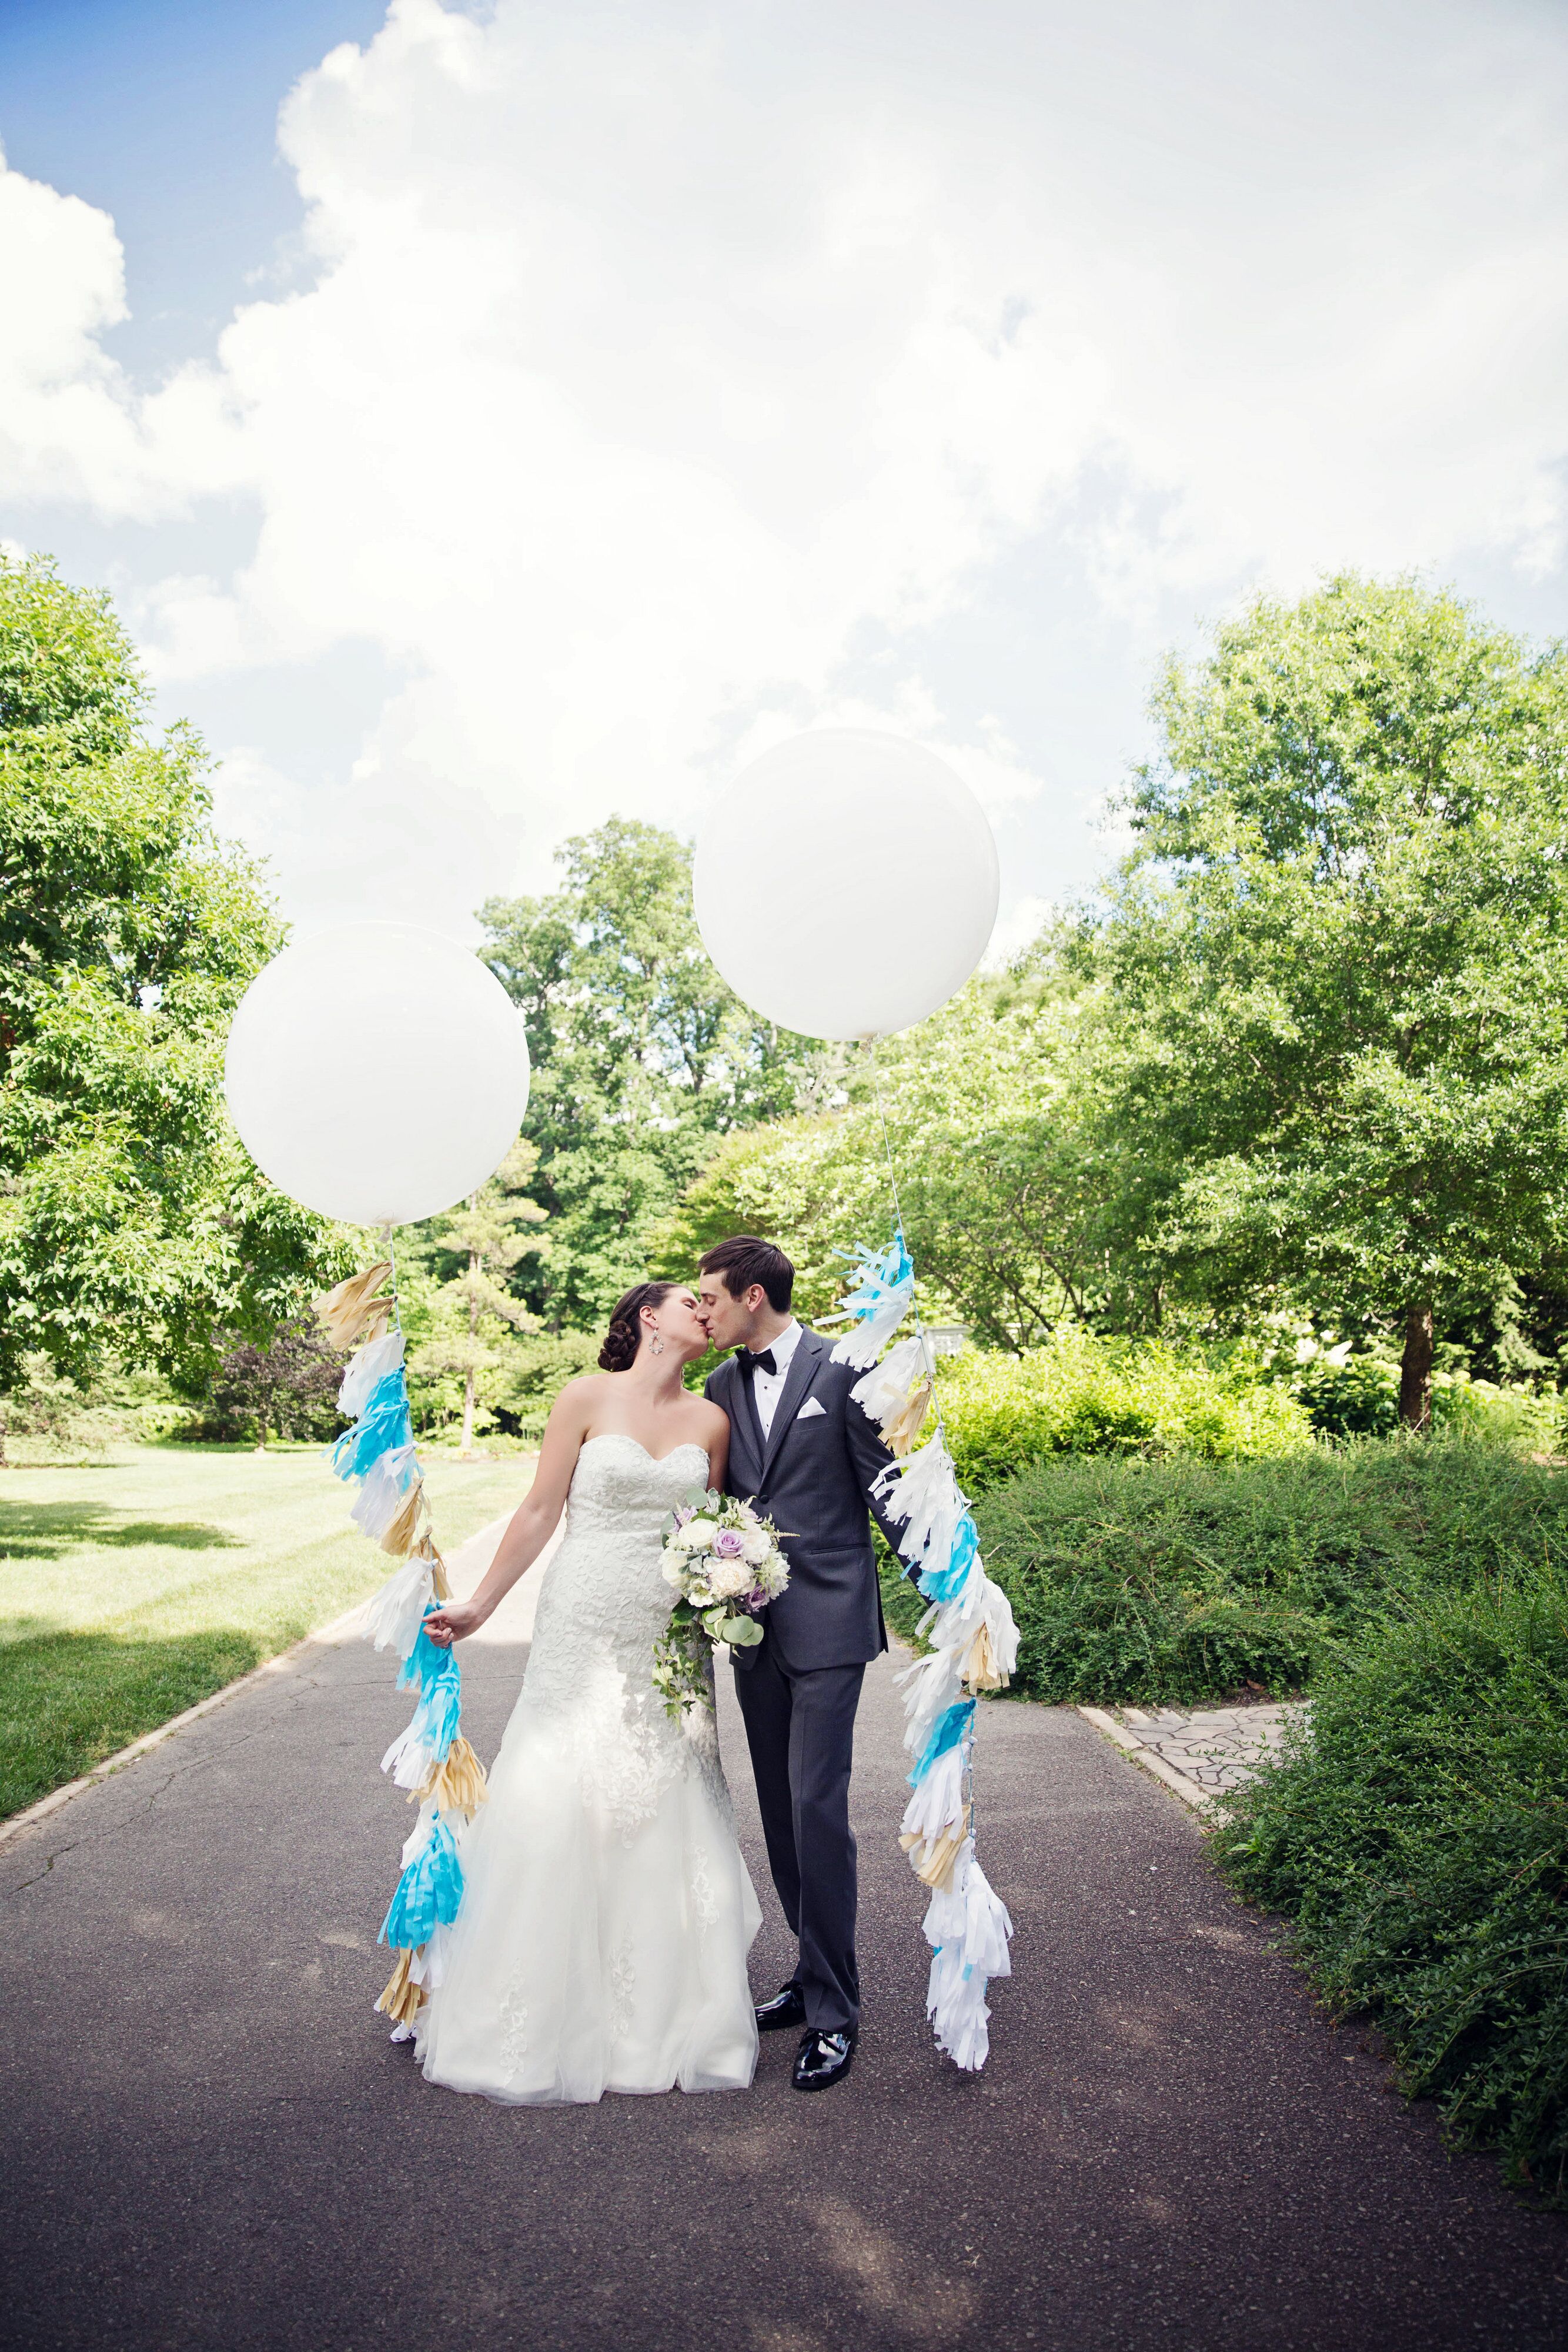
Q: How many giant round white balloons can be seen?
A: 2